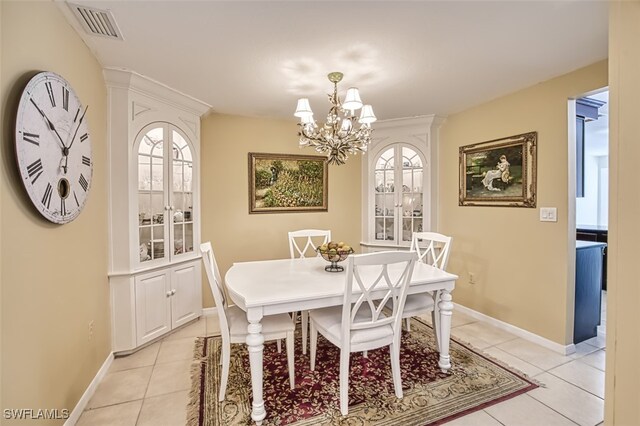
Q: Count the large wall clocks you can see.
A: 1